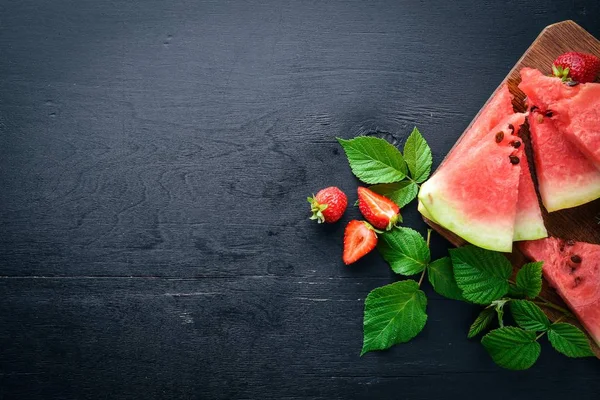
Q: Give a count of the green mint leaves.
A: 12